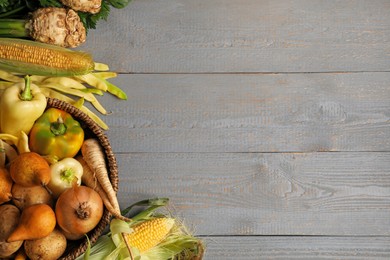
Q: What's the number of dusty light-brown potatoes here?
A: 4